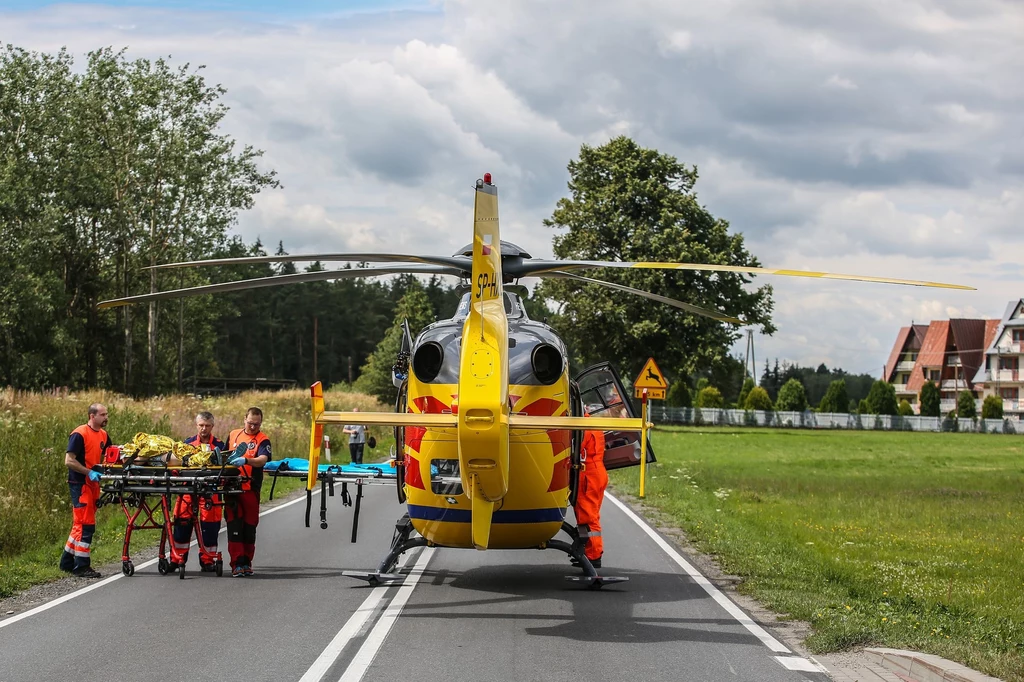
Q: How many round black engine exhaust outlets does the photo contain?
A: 2